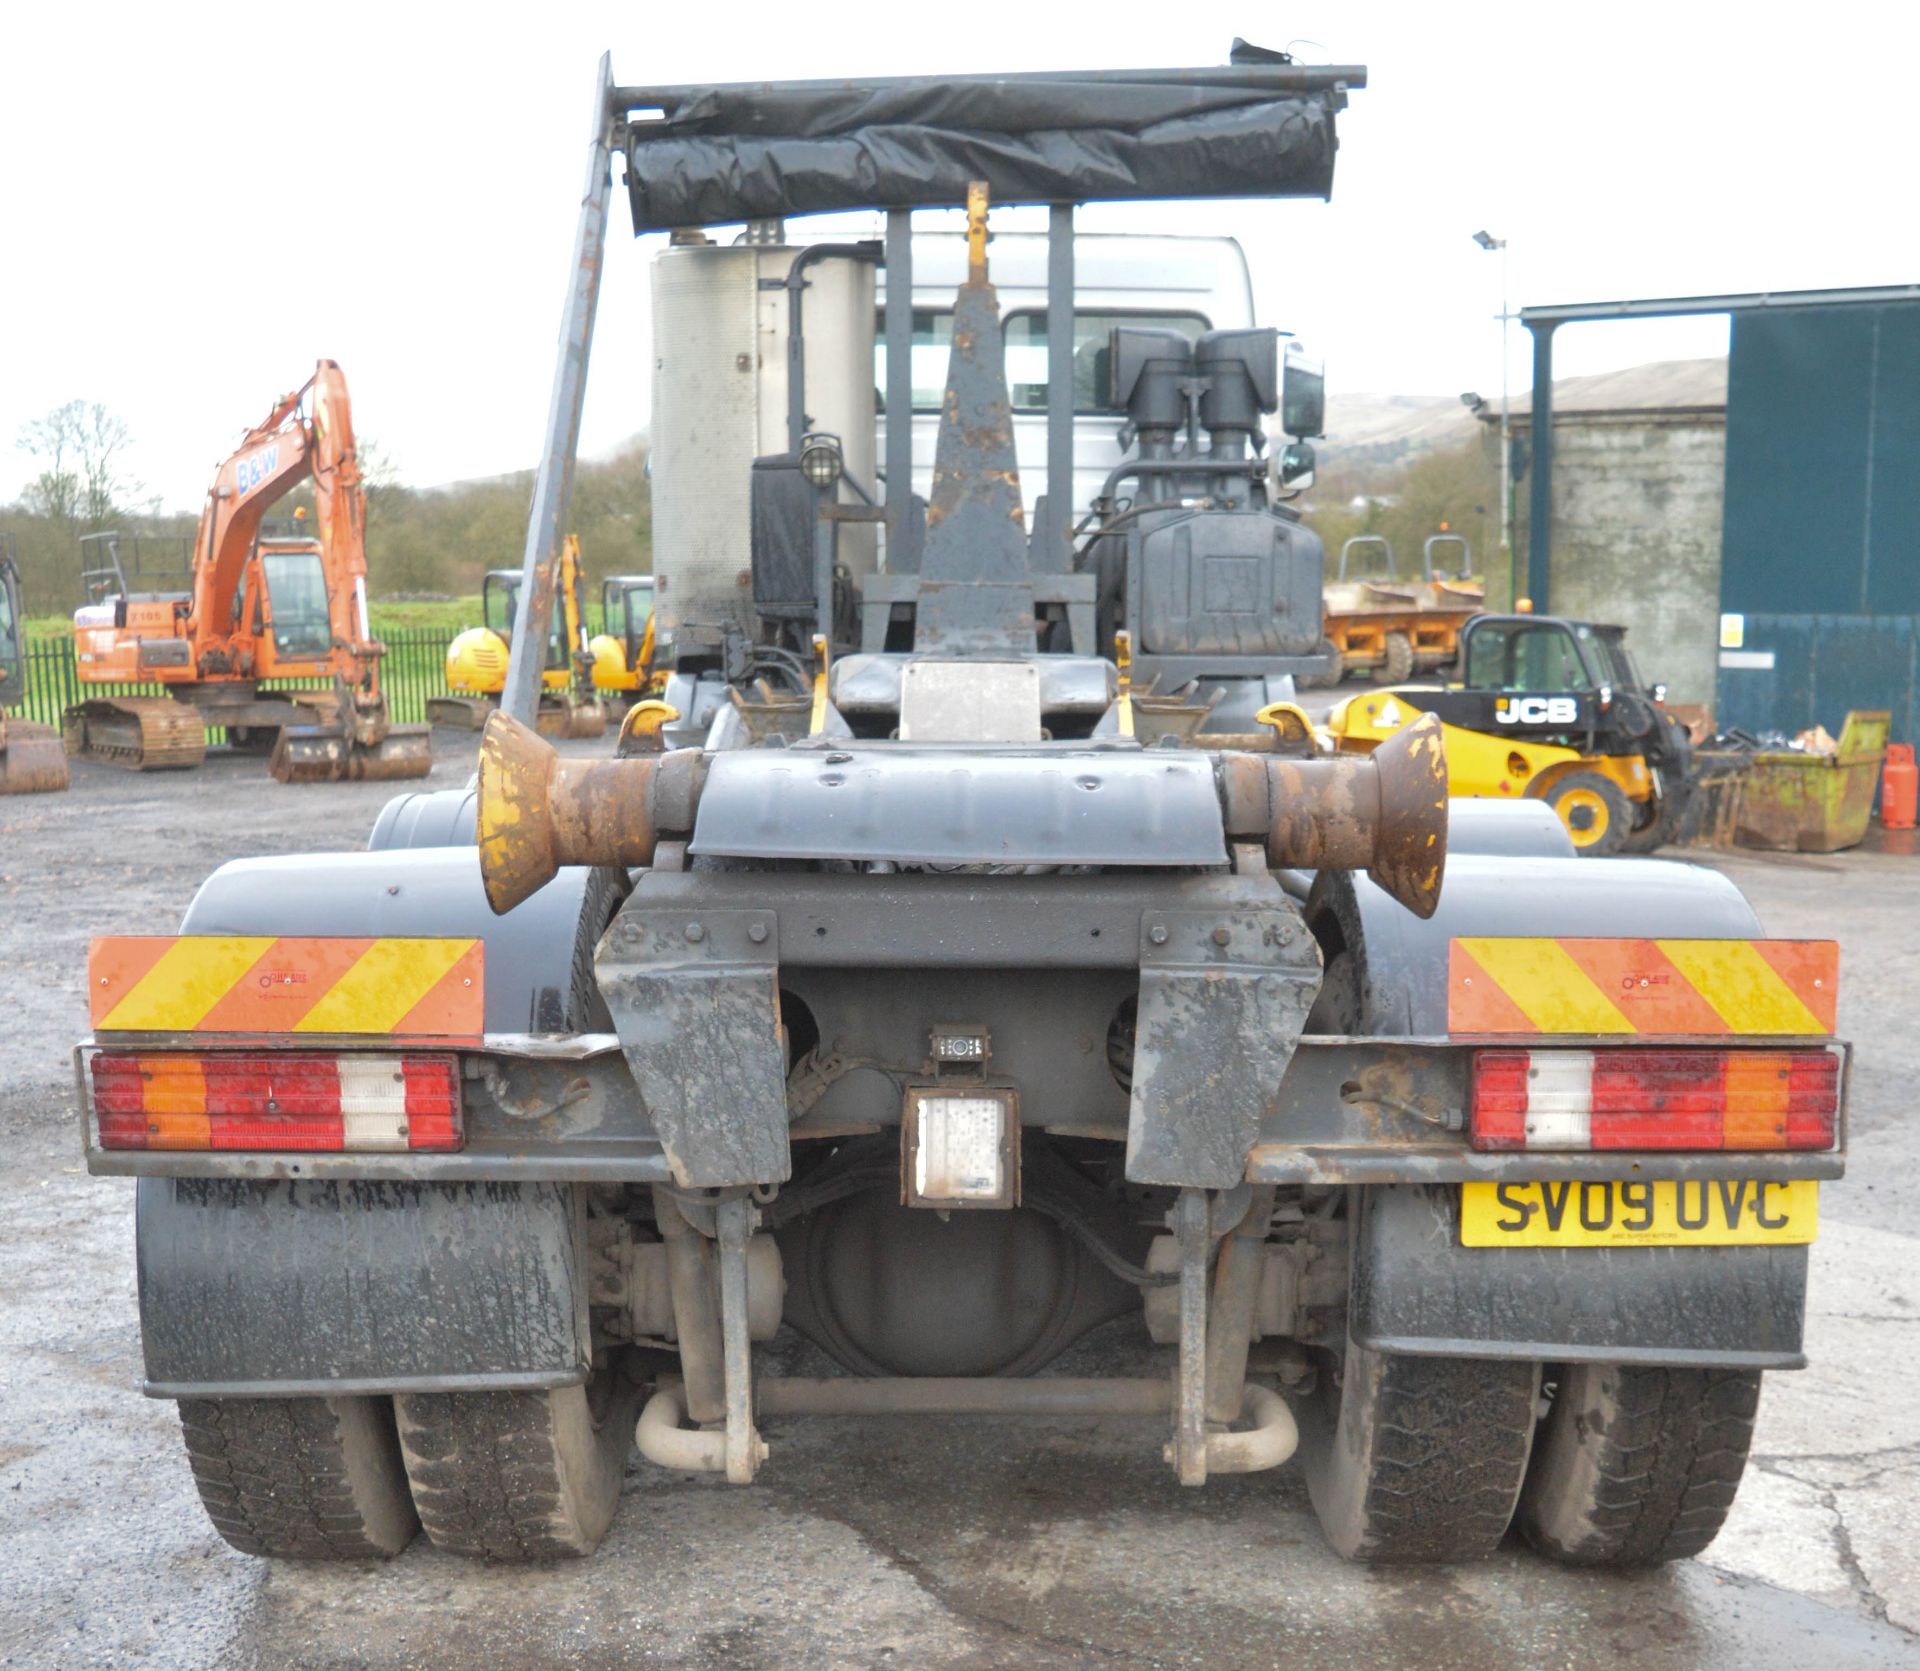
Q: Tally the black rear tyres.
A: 4